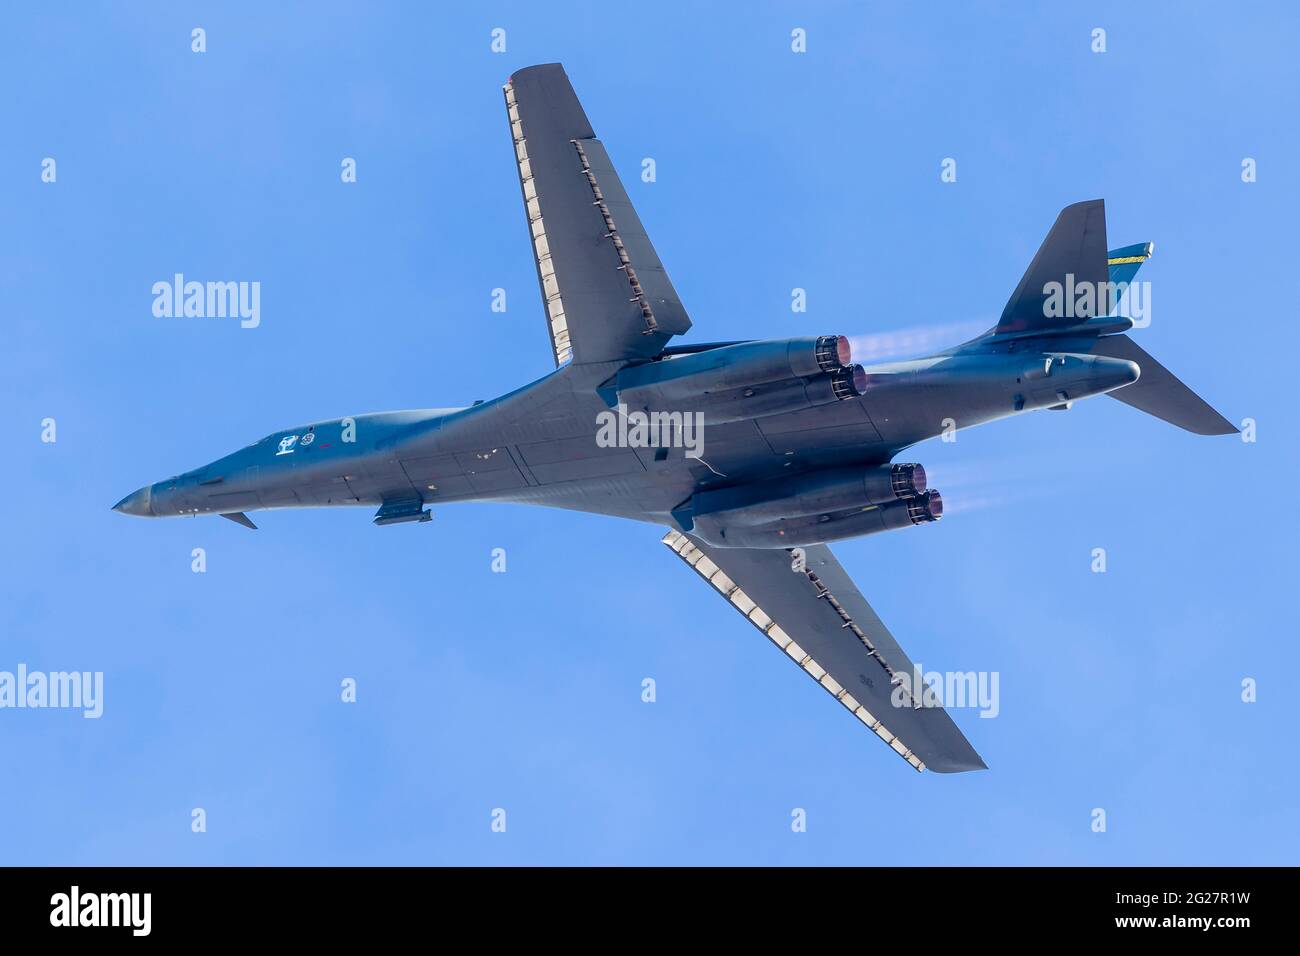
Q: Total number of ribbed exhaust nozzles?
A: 4